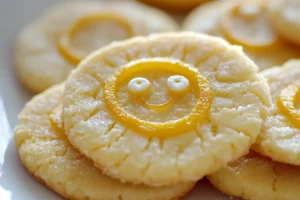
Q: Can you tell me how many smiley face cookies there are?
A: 1